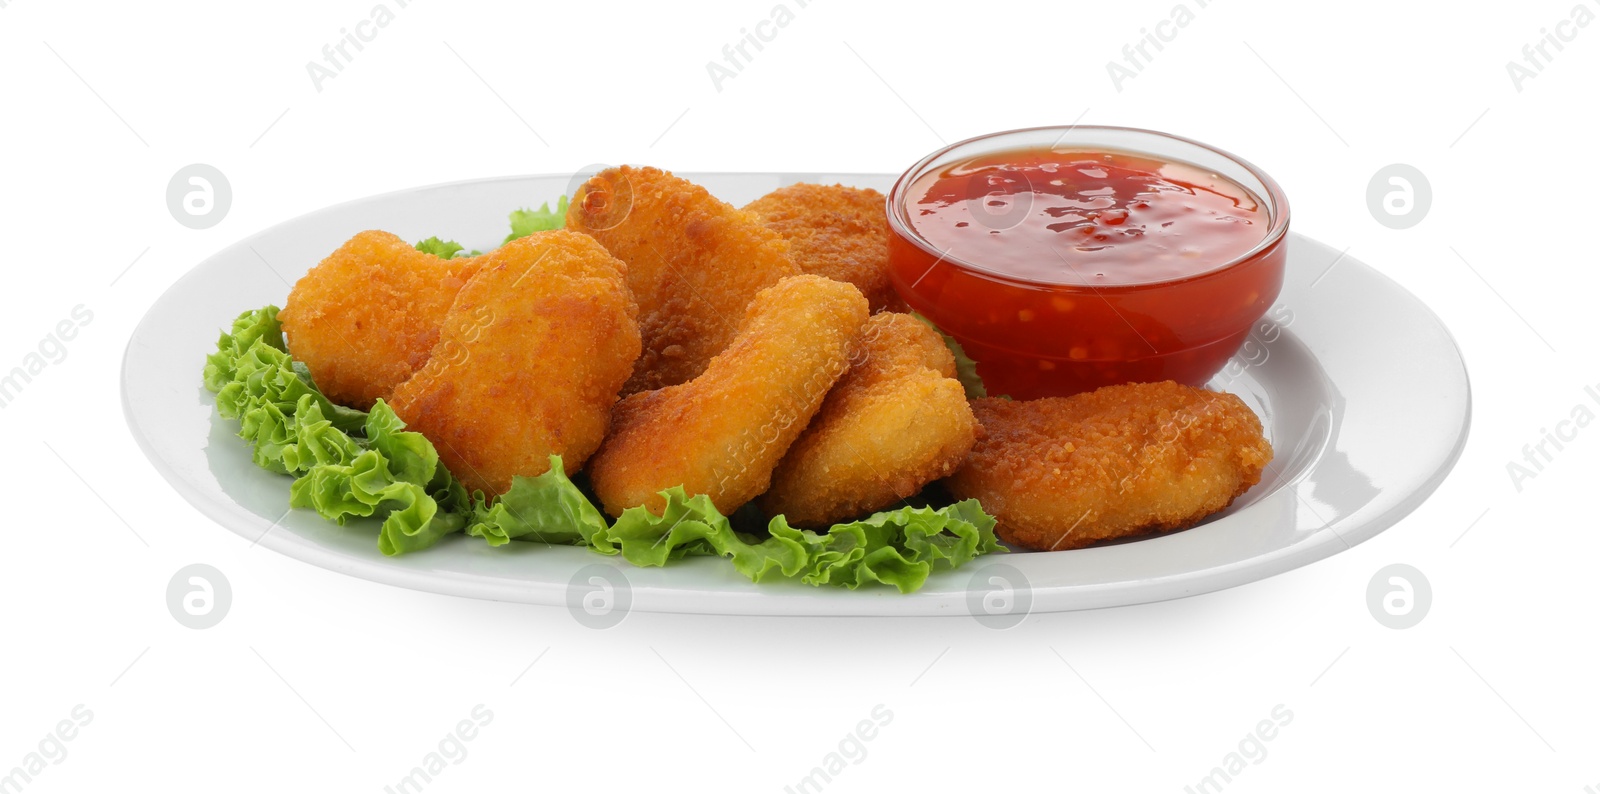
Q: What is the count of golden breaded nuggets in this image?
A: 7